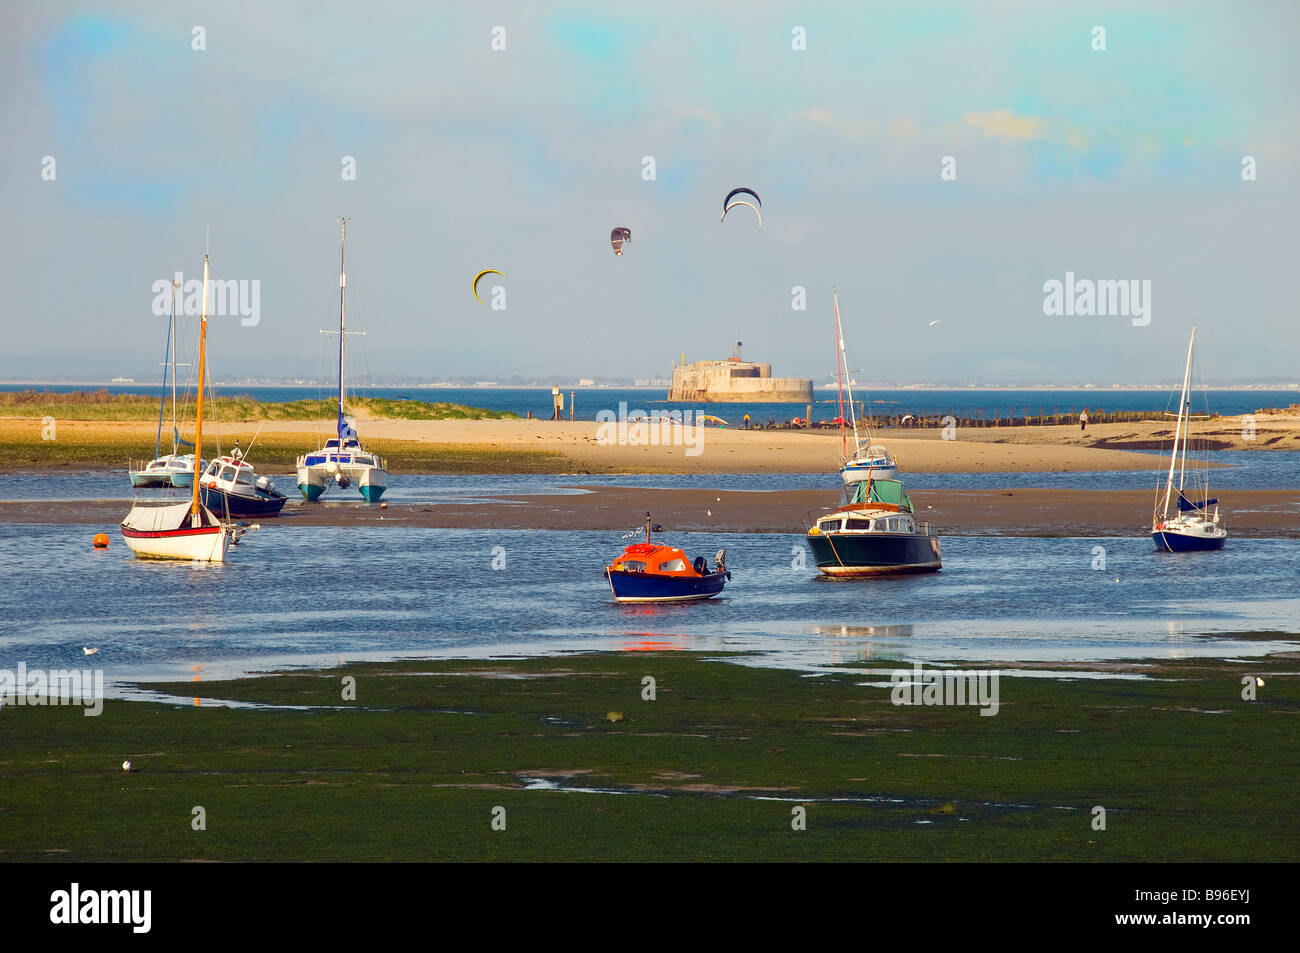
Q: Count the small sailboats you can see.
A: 5